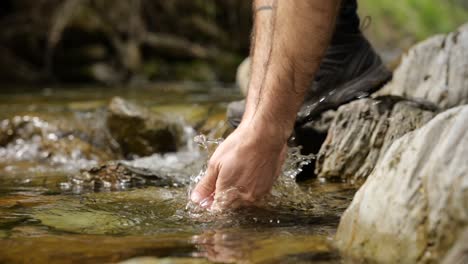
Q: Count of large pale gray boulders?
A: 3